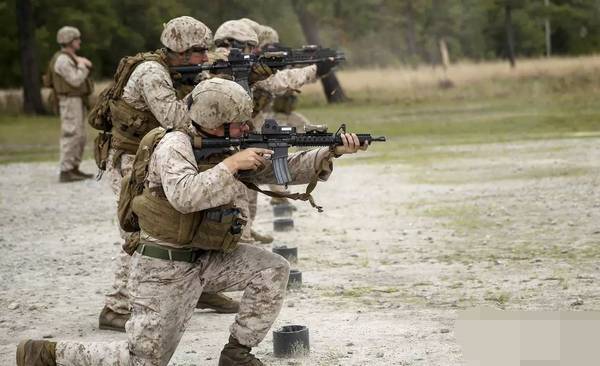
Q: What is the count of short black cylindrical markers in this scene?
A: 5